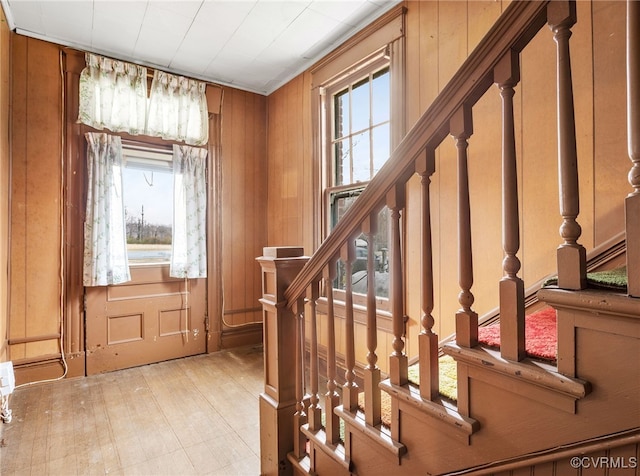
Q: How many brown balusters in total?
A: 11